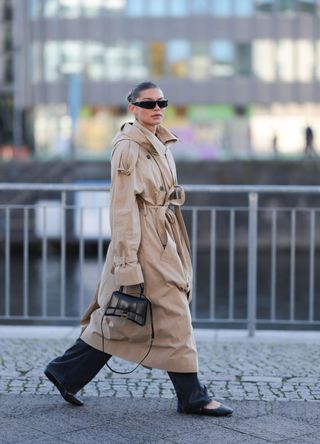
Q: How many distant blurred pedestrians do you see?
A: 2